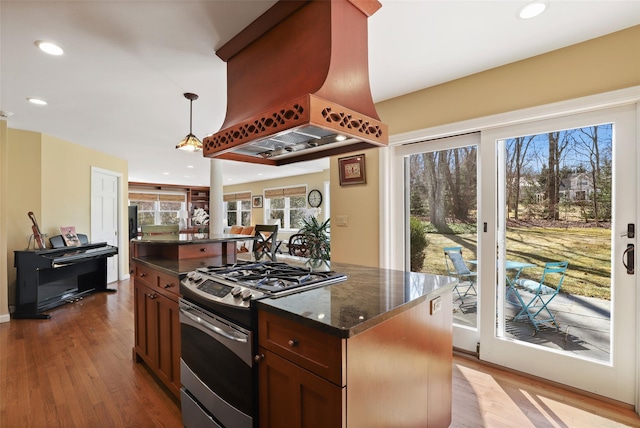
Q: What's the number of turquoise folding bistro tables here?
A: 1